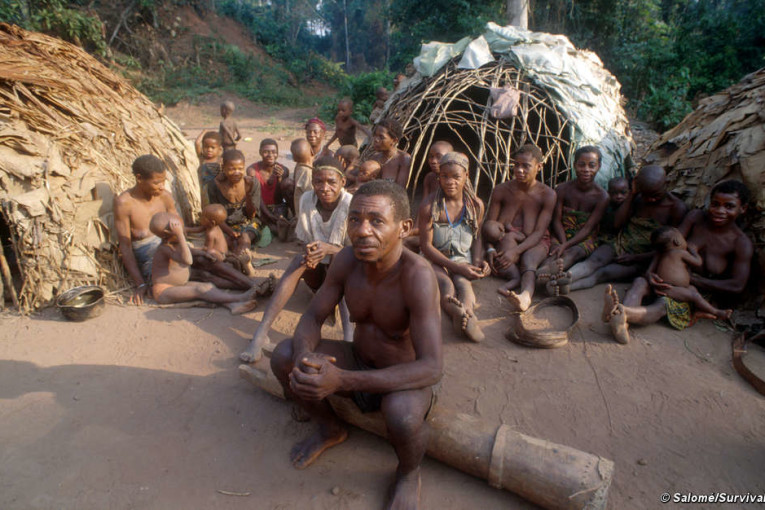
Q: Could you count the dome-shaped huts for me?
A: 3